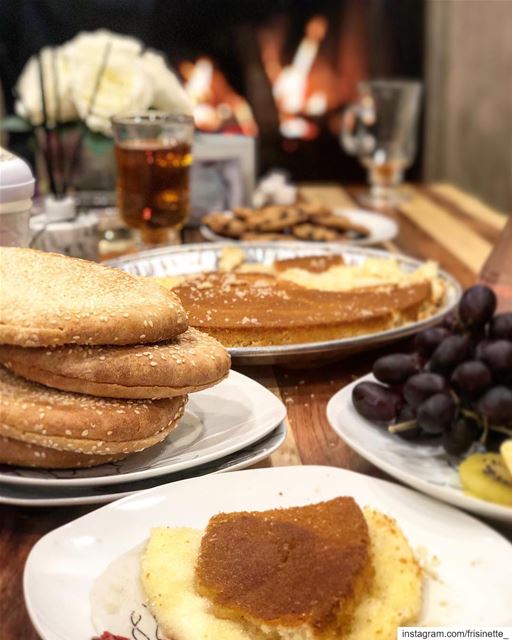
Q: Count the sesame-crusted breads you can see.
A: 4